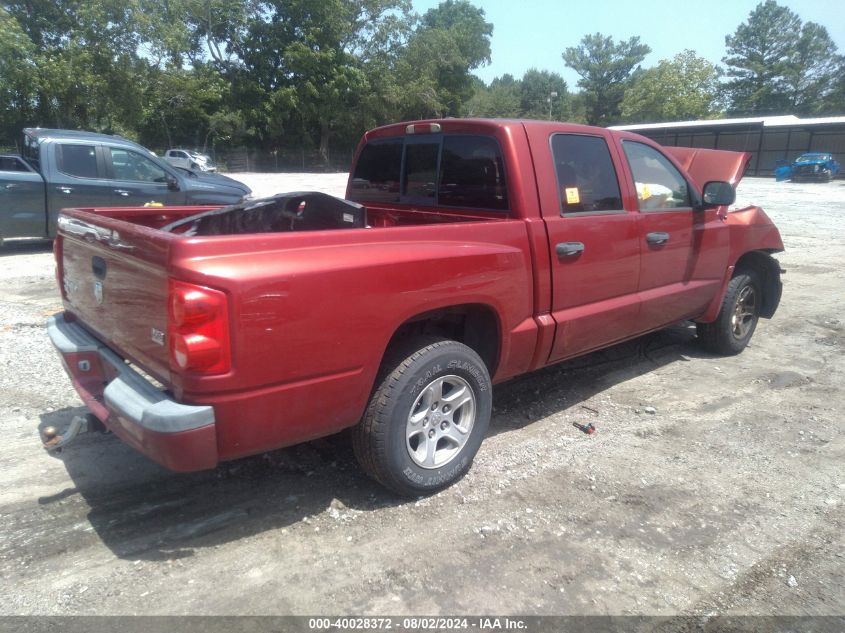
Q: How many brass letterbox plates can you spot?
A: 0